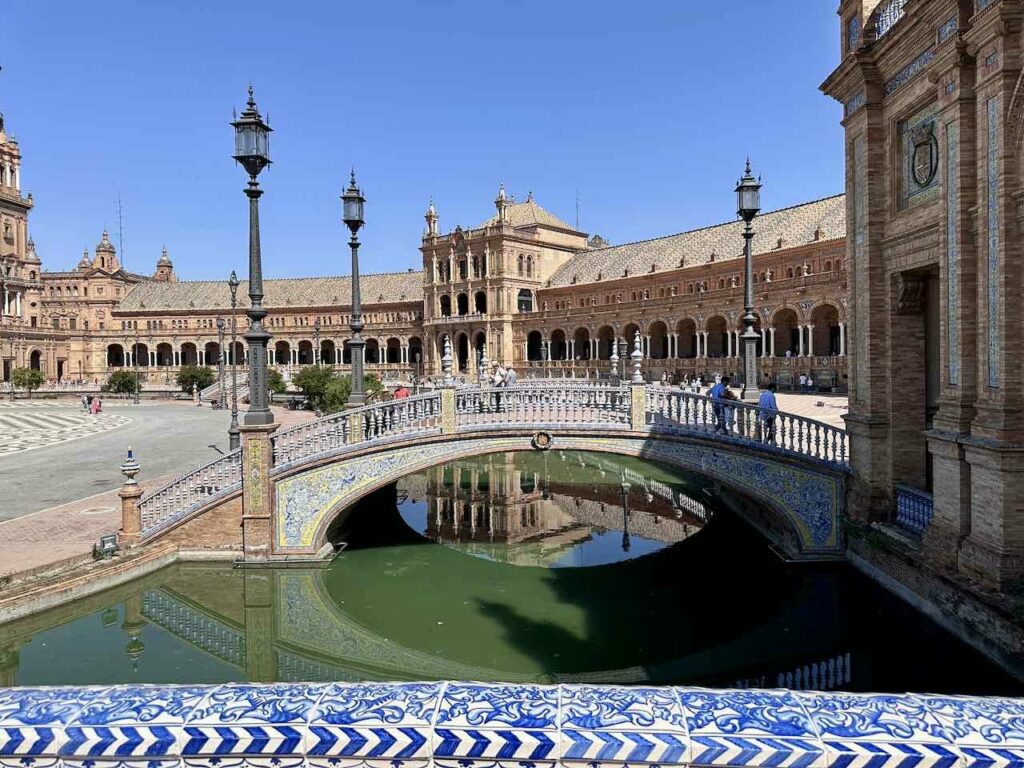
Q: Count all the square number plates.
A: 0